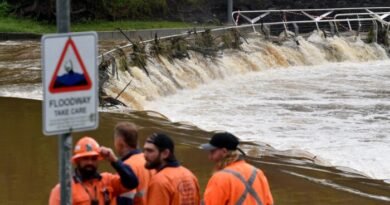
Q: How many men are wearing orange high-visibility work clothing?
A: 4